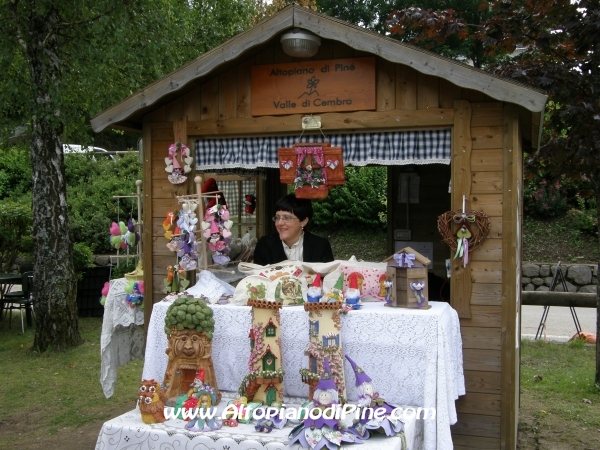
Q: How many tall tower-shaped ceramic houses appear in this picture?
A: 2